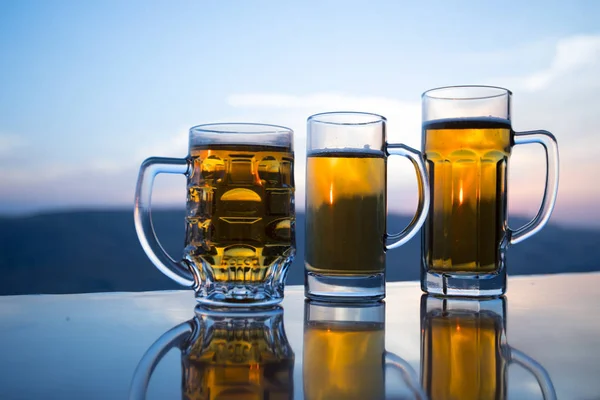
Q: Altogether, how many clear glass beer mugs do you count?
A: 3